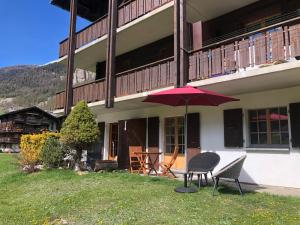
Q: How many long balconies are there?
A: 2